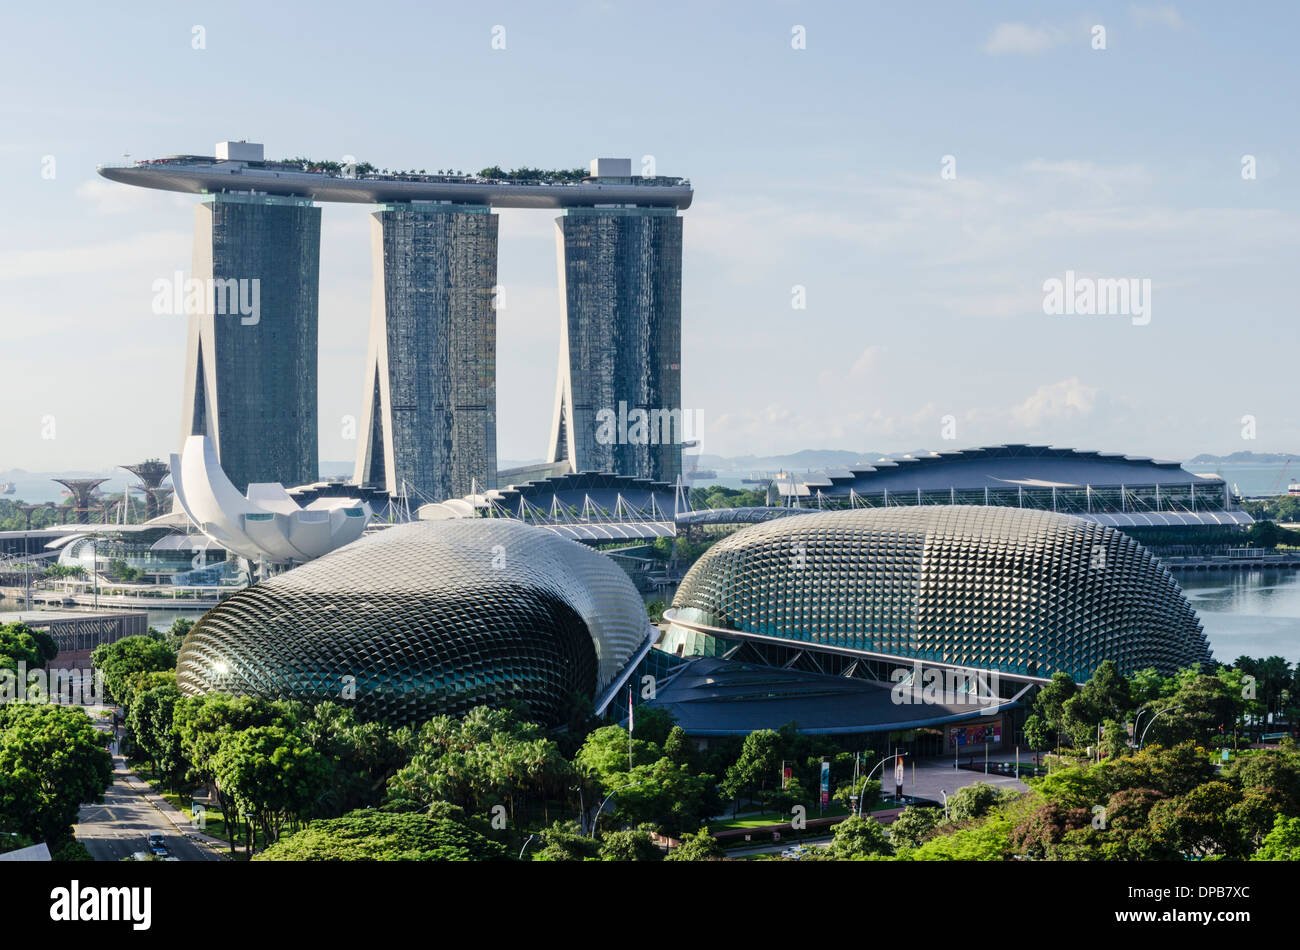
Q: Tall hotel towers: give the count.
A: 3